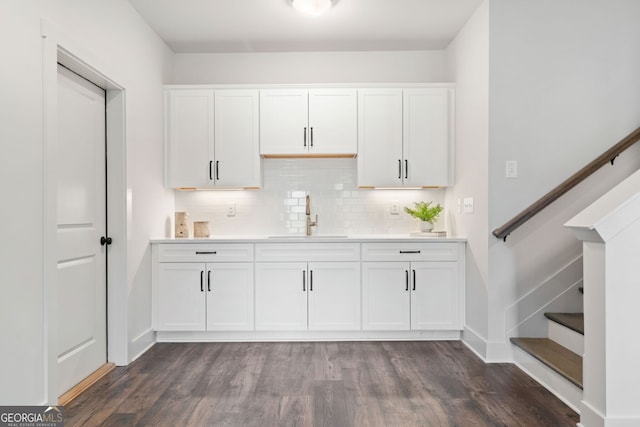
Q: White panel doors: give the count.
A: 1